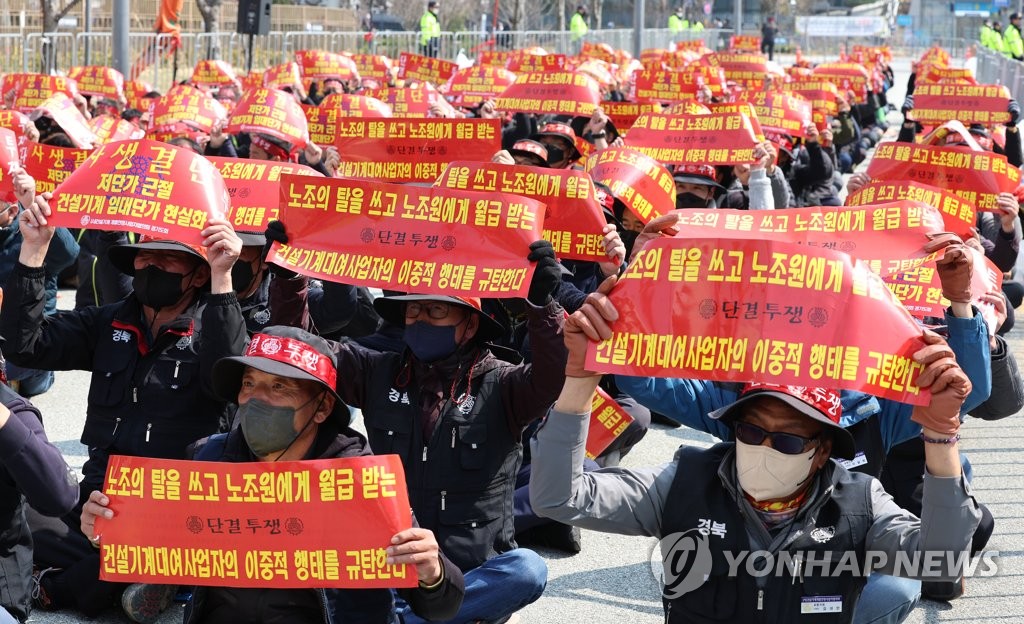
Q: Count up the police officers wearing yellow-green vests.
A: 7